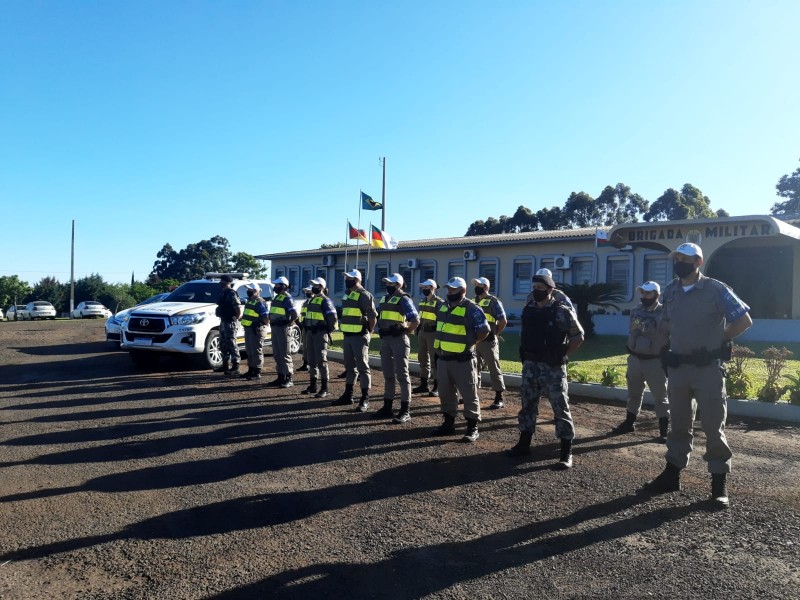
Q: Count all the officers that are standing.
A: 14